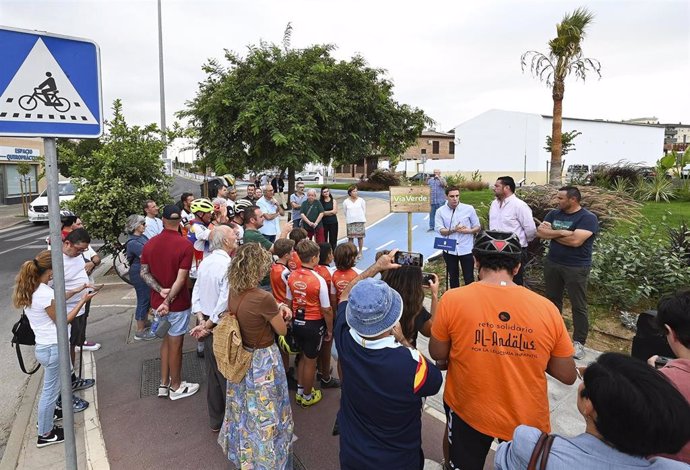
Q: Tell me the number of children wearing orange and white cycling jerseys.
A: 5